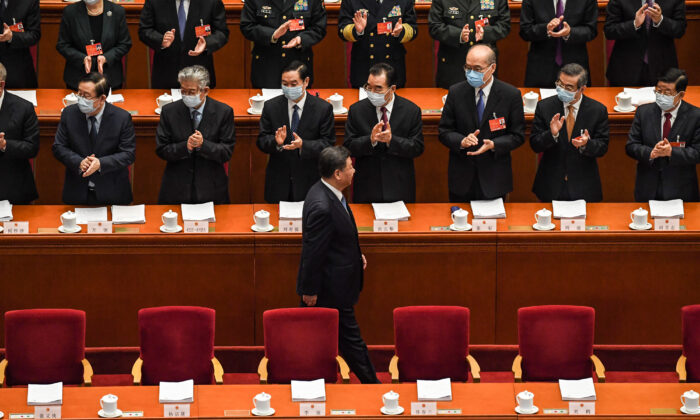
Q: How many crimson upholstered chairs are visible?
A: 6